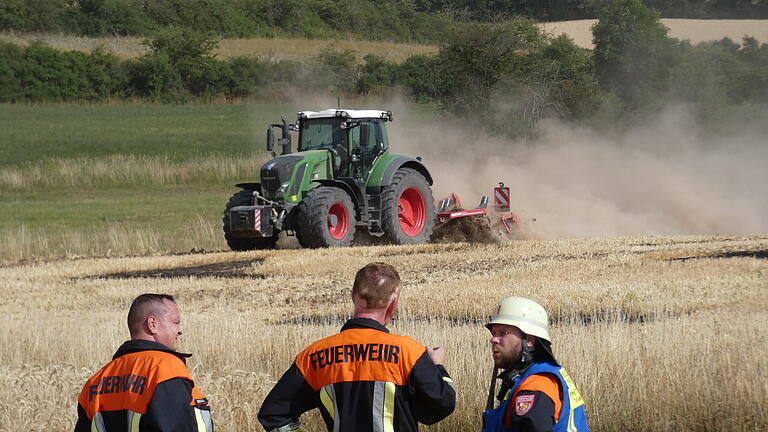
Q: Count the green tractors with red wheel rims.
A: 1